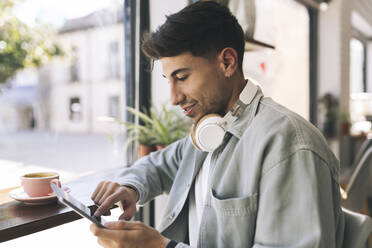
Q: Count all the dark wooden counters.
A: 1